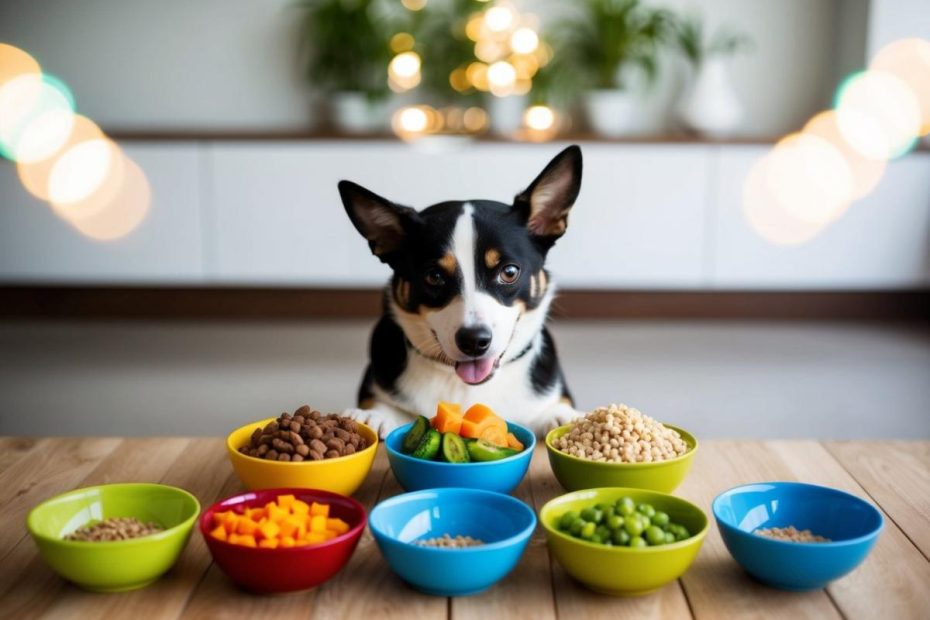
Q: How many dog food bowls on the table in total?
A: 8